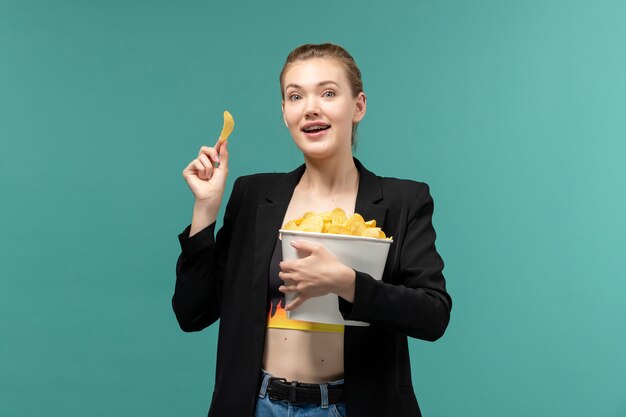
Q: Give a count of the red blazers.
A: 0